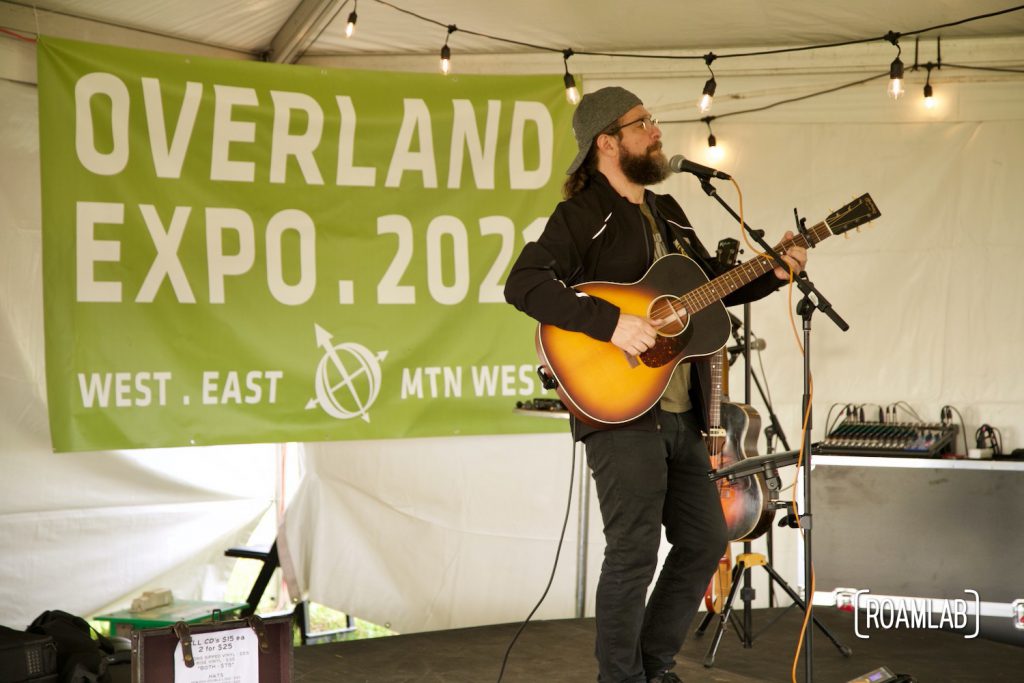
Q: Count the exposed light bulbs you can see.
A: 7